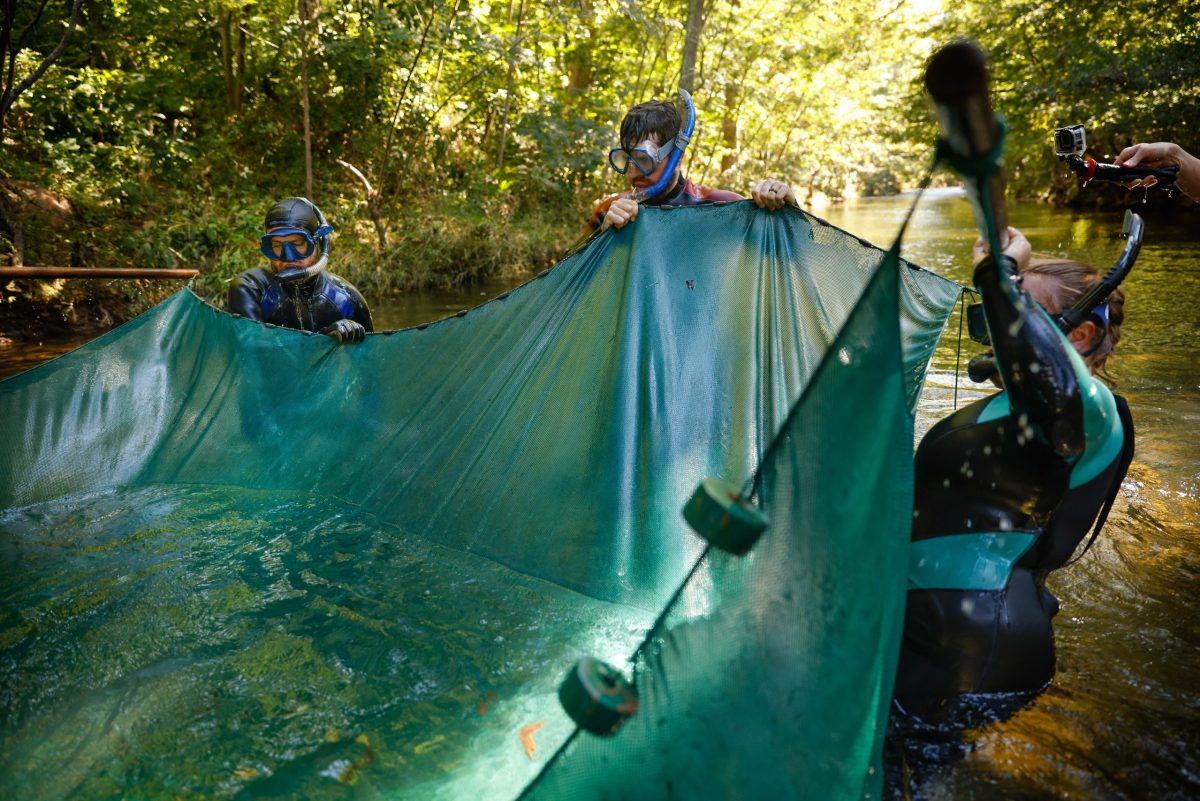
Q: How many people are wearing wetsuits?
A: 3